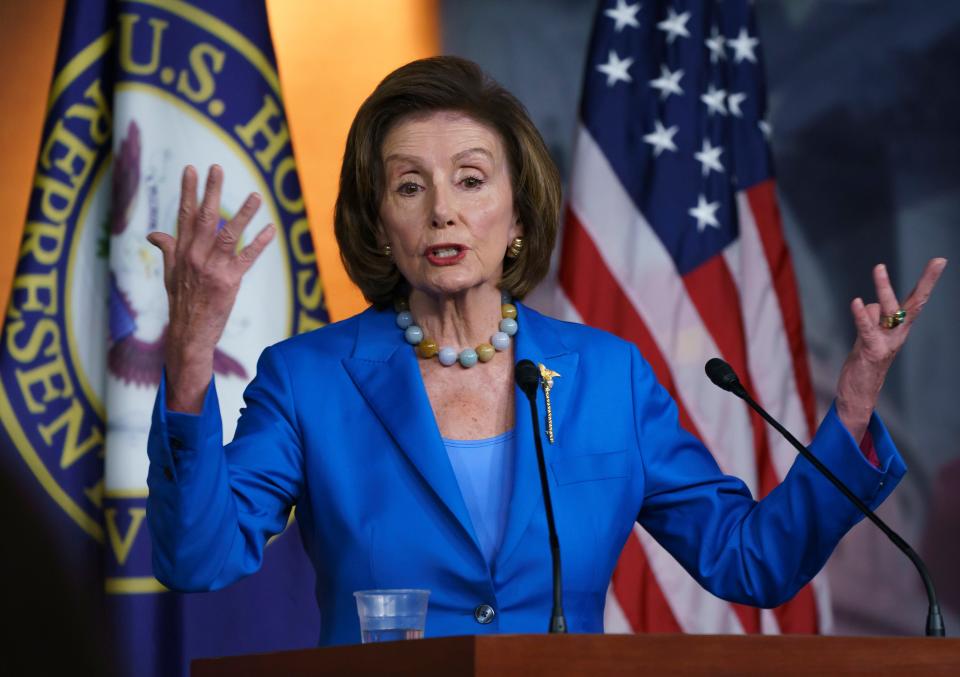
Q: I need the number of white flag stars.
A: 12